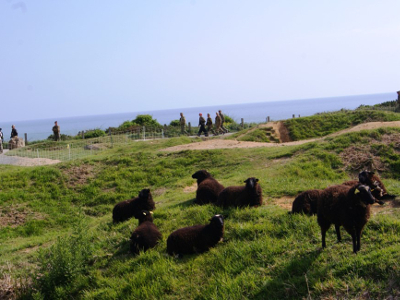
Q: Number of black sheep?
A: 8